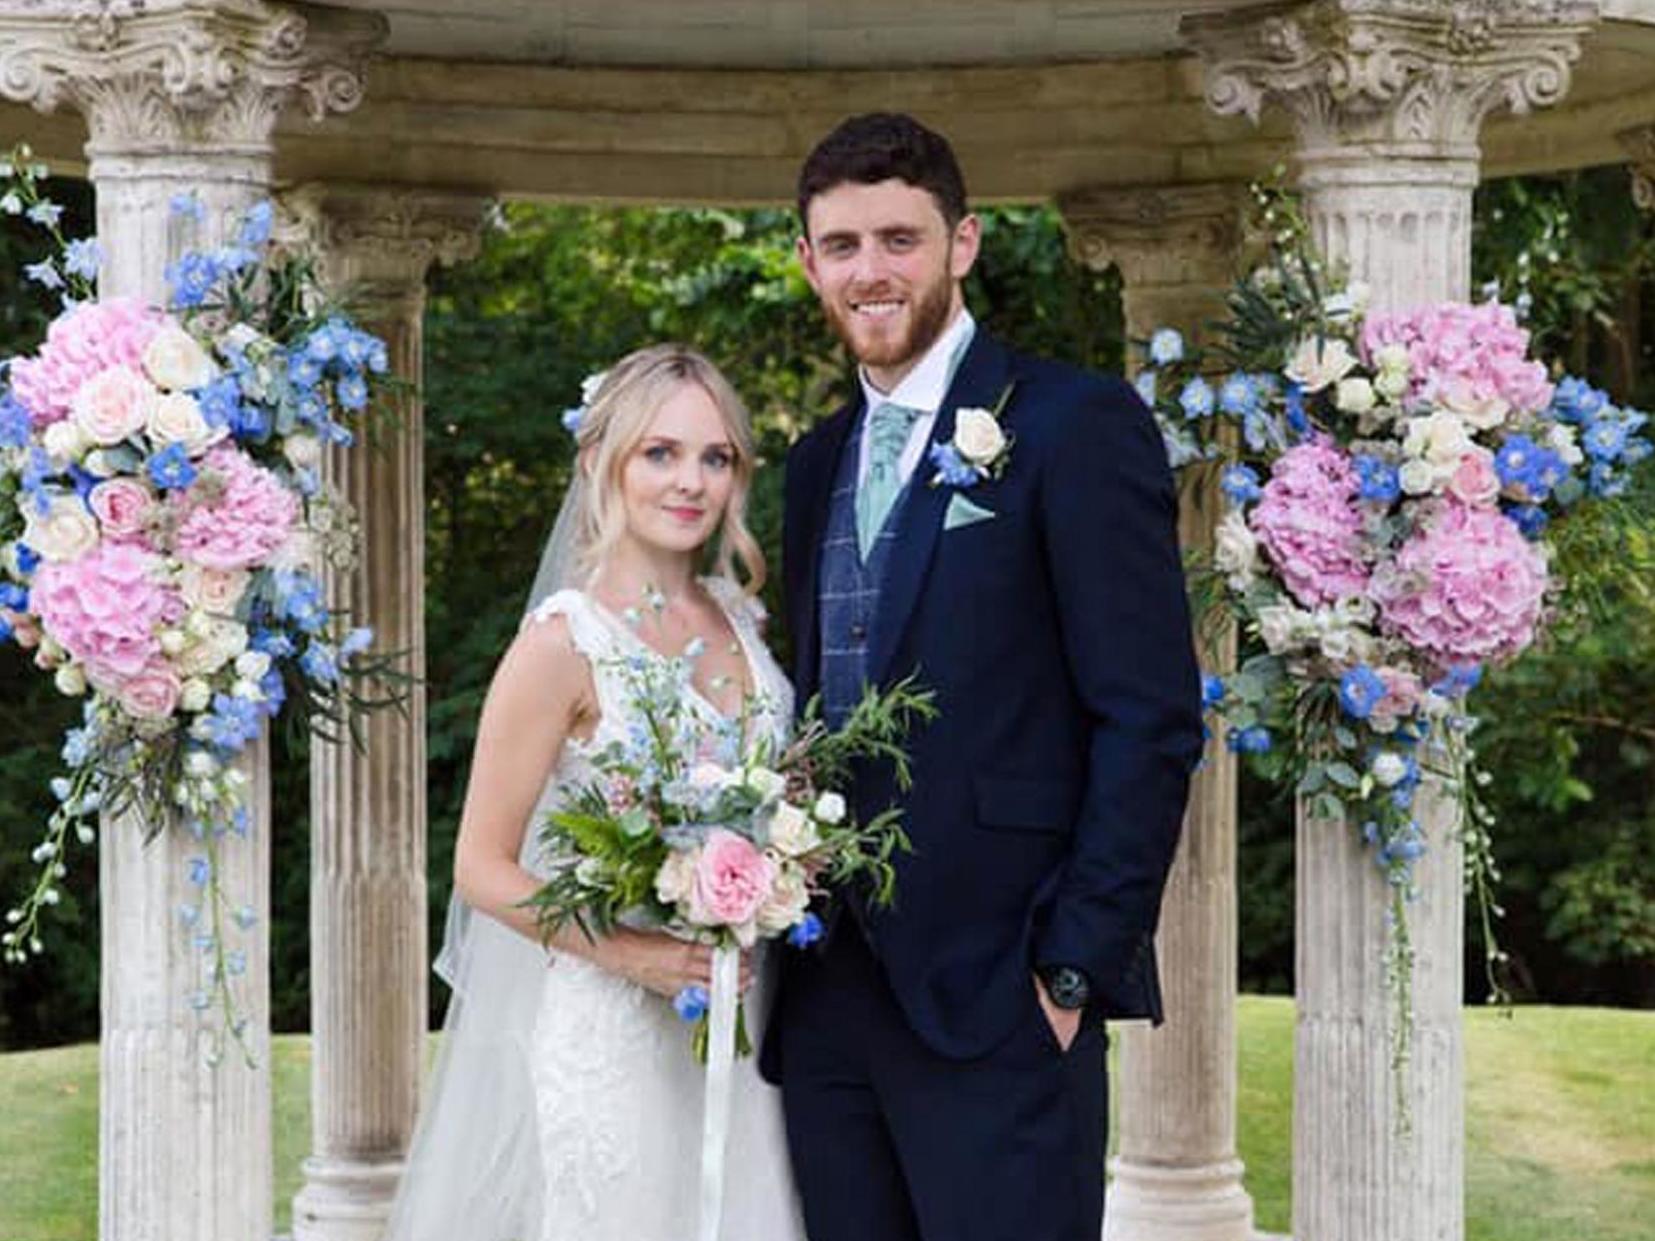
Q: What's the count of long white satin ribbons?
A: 1